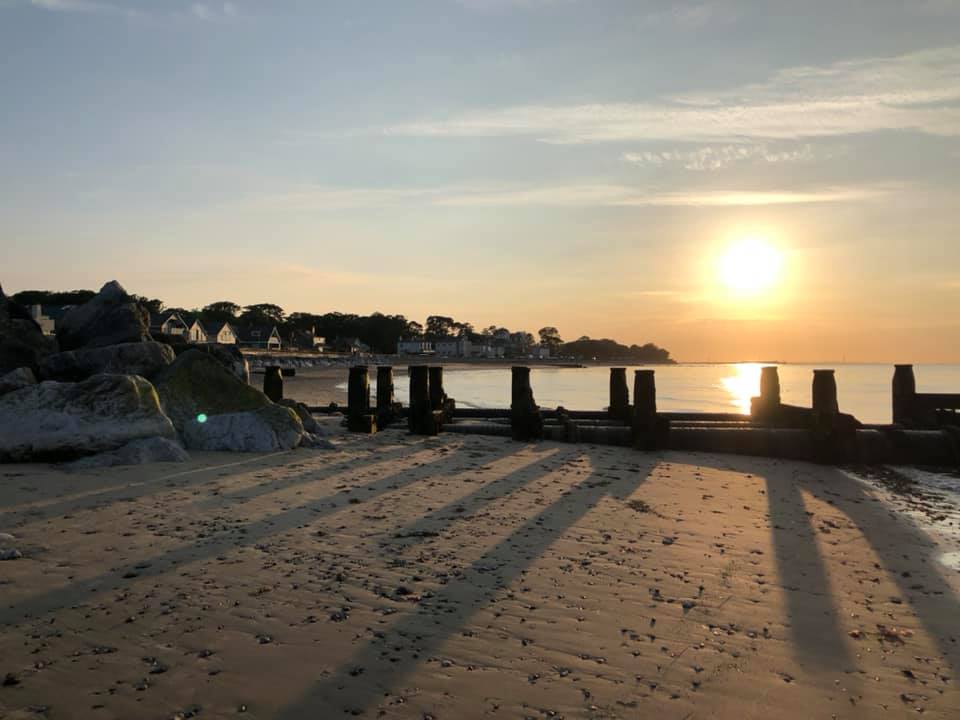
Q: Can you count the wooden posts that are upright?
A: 11